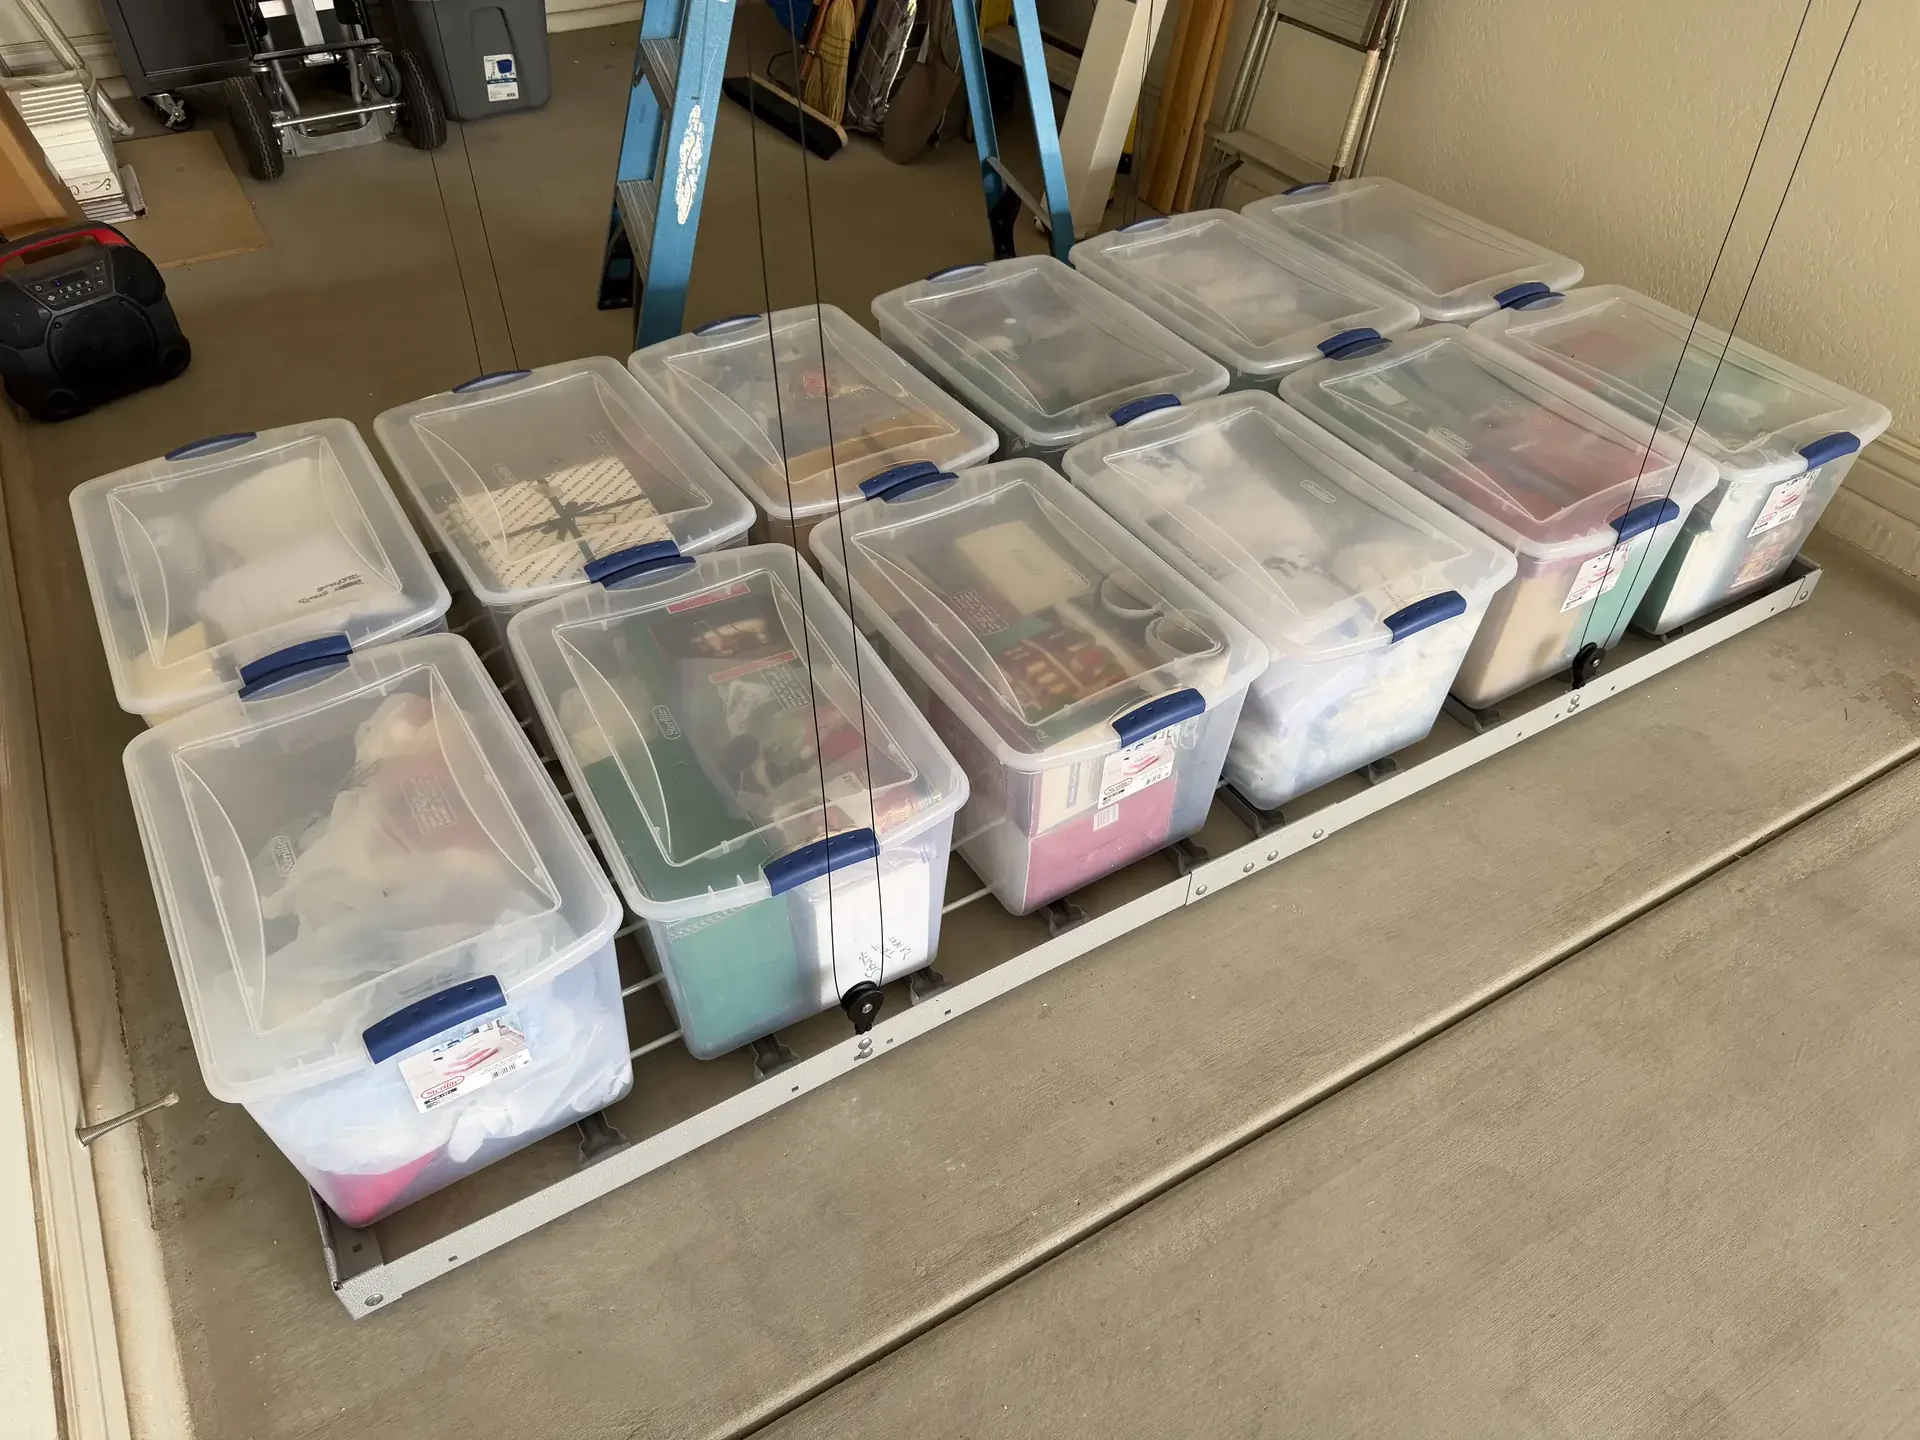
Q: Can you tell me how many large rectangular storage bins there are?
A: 12